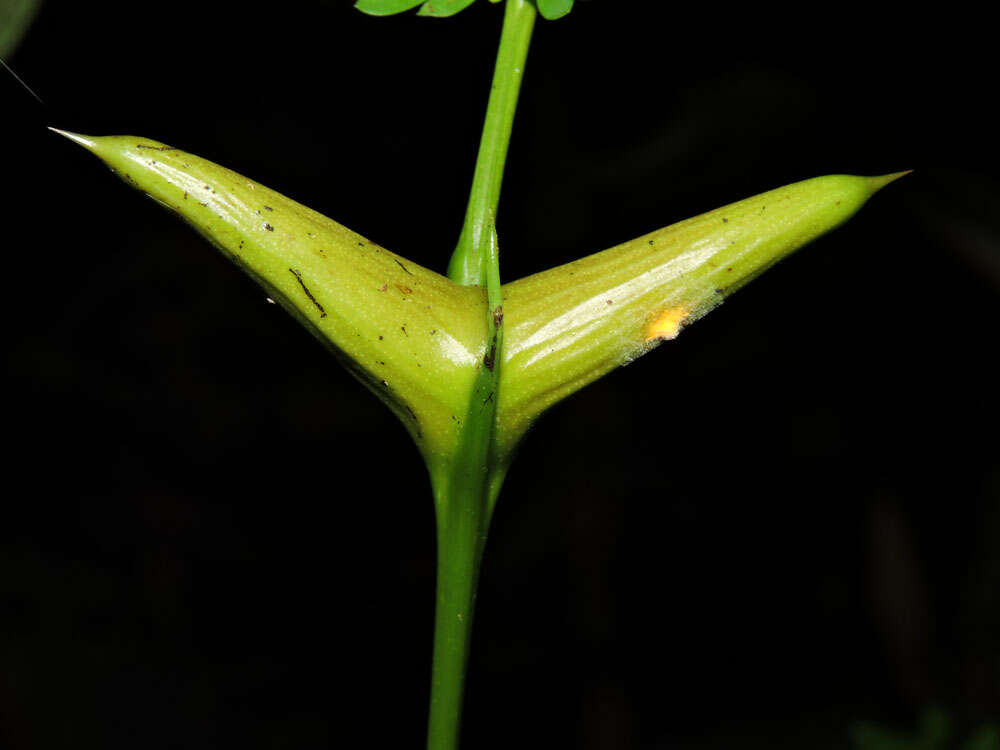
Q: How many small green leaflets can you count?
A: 3